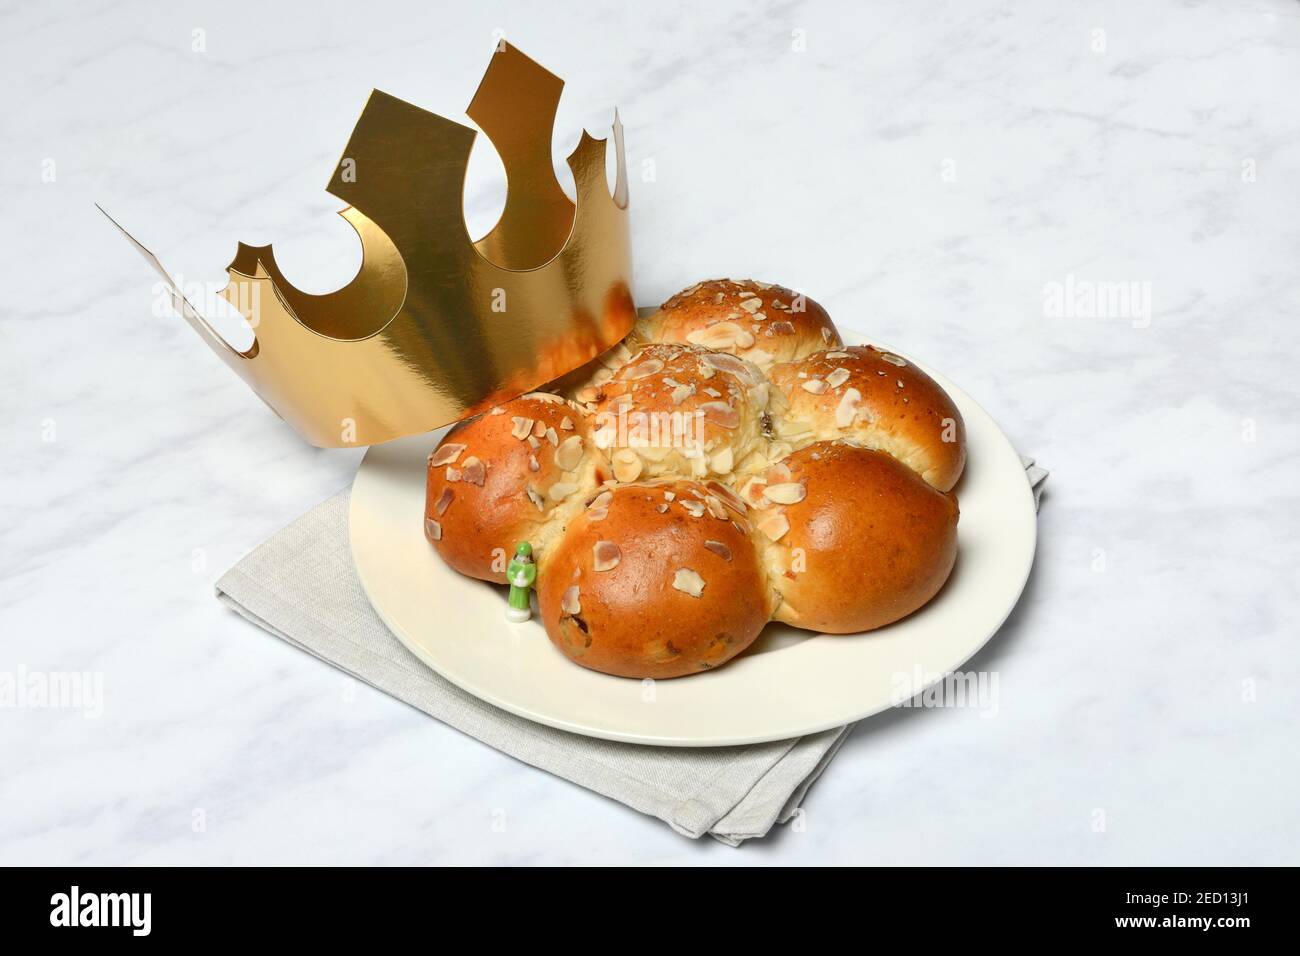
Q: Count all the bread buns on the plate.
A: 6